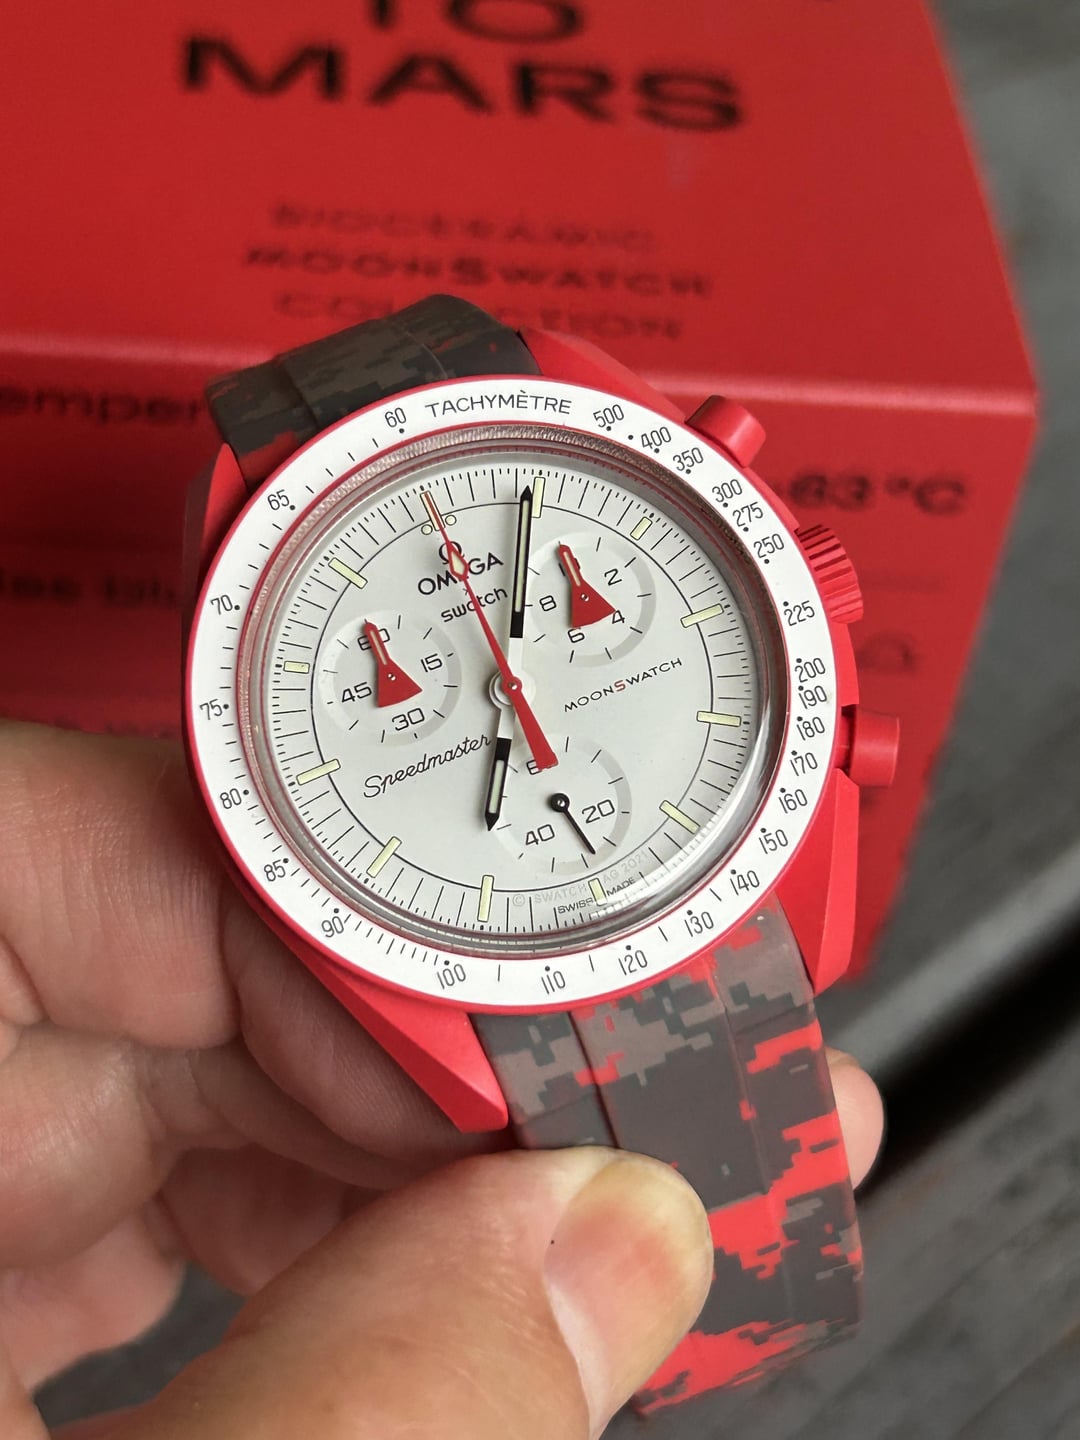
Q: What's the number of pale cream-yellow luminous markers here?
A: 12